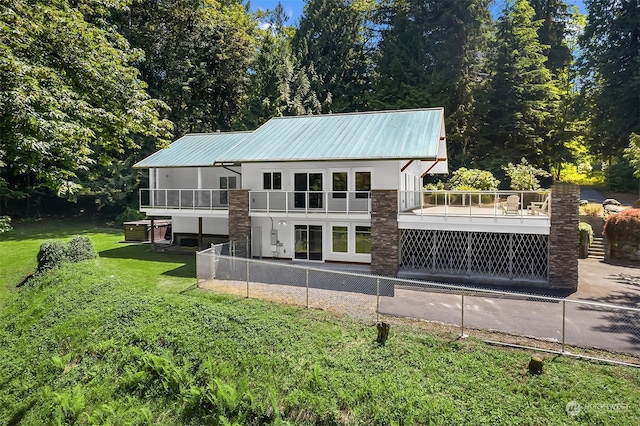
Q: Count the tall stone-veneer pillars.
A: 3